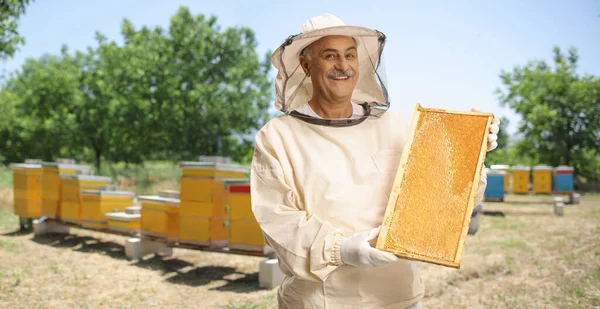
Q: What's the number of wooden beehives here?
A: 13